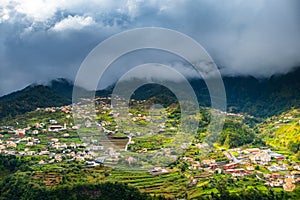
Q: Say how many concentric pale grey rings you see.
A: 2